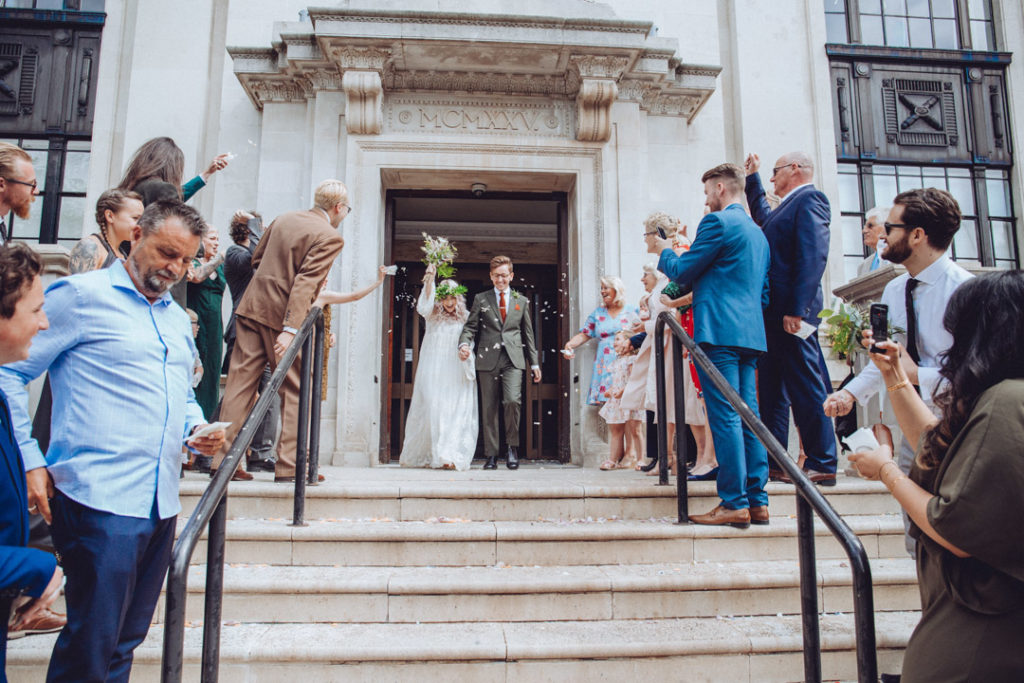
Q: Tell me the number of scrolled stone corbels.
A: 2